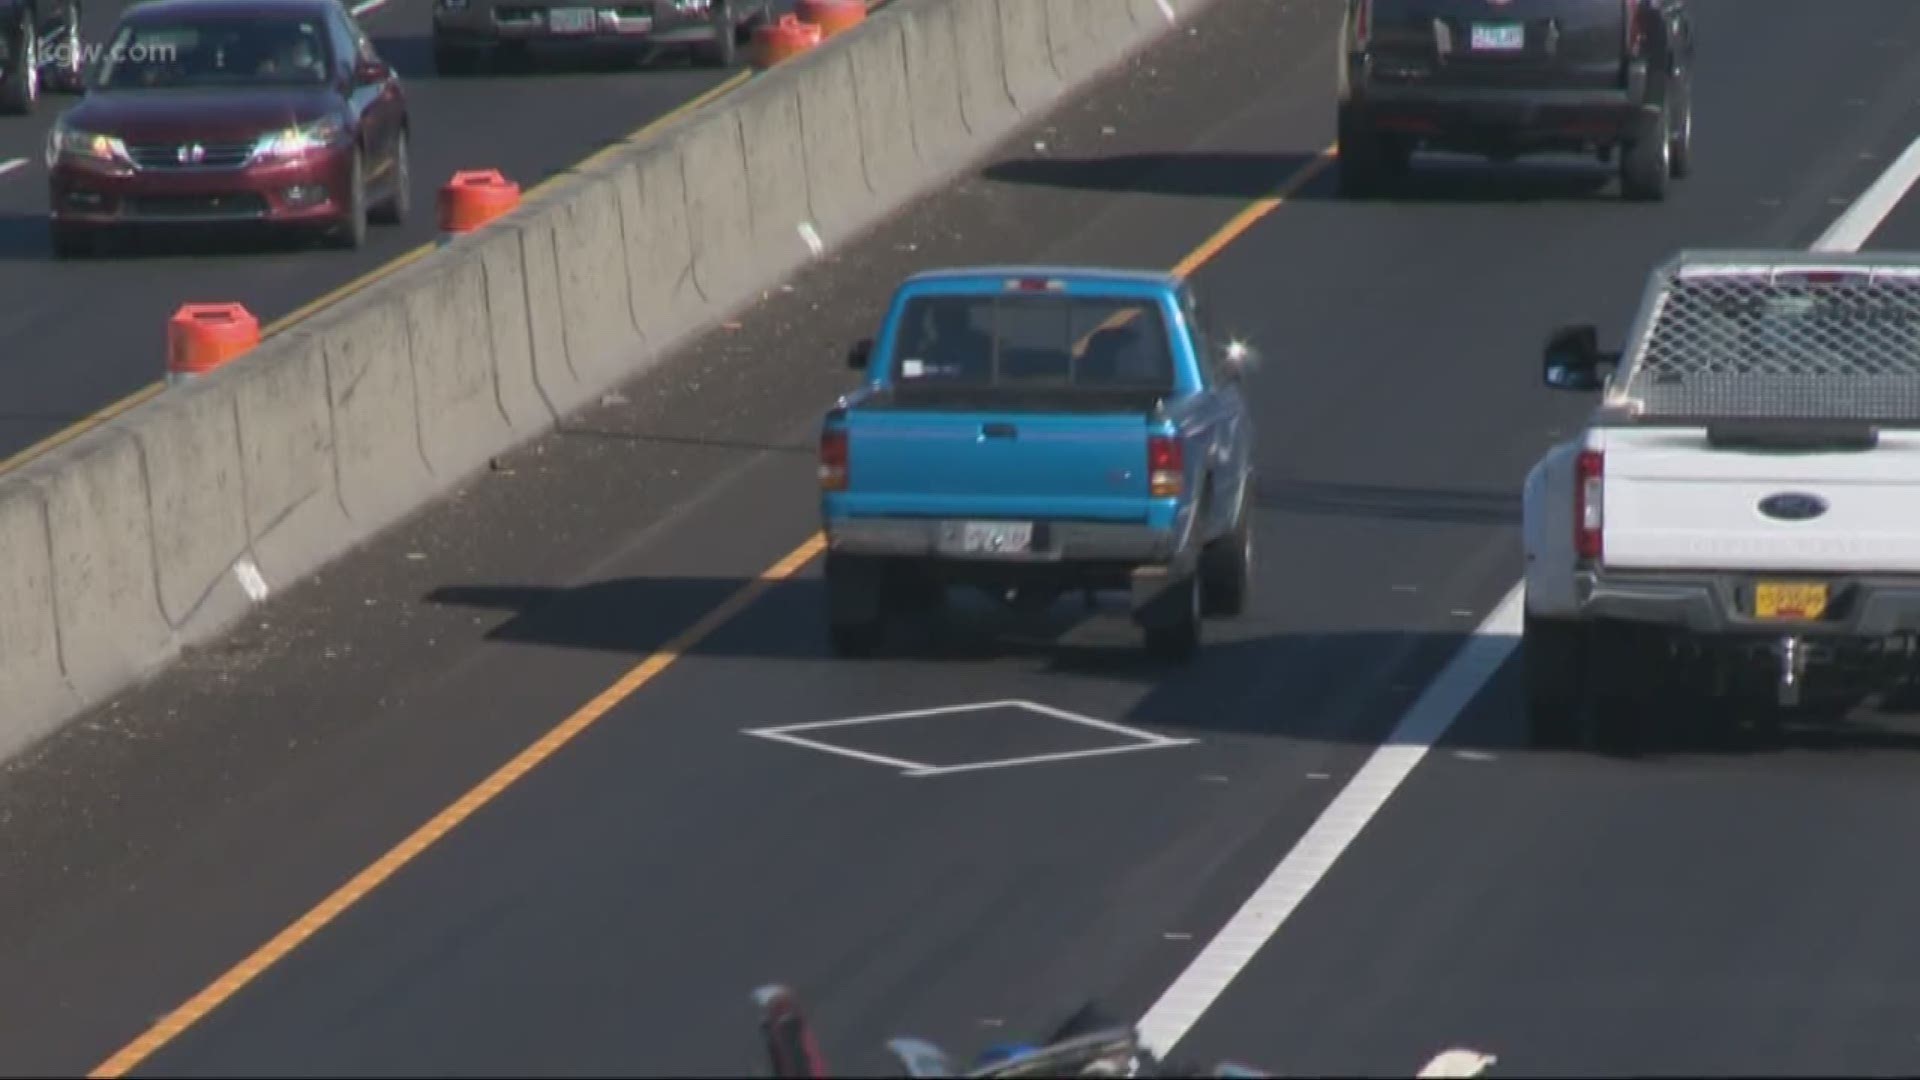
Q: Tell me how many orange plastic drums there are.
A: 4